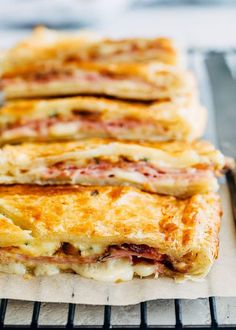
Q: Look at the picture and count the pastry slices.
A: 5